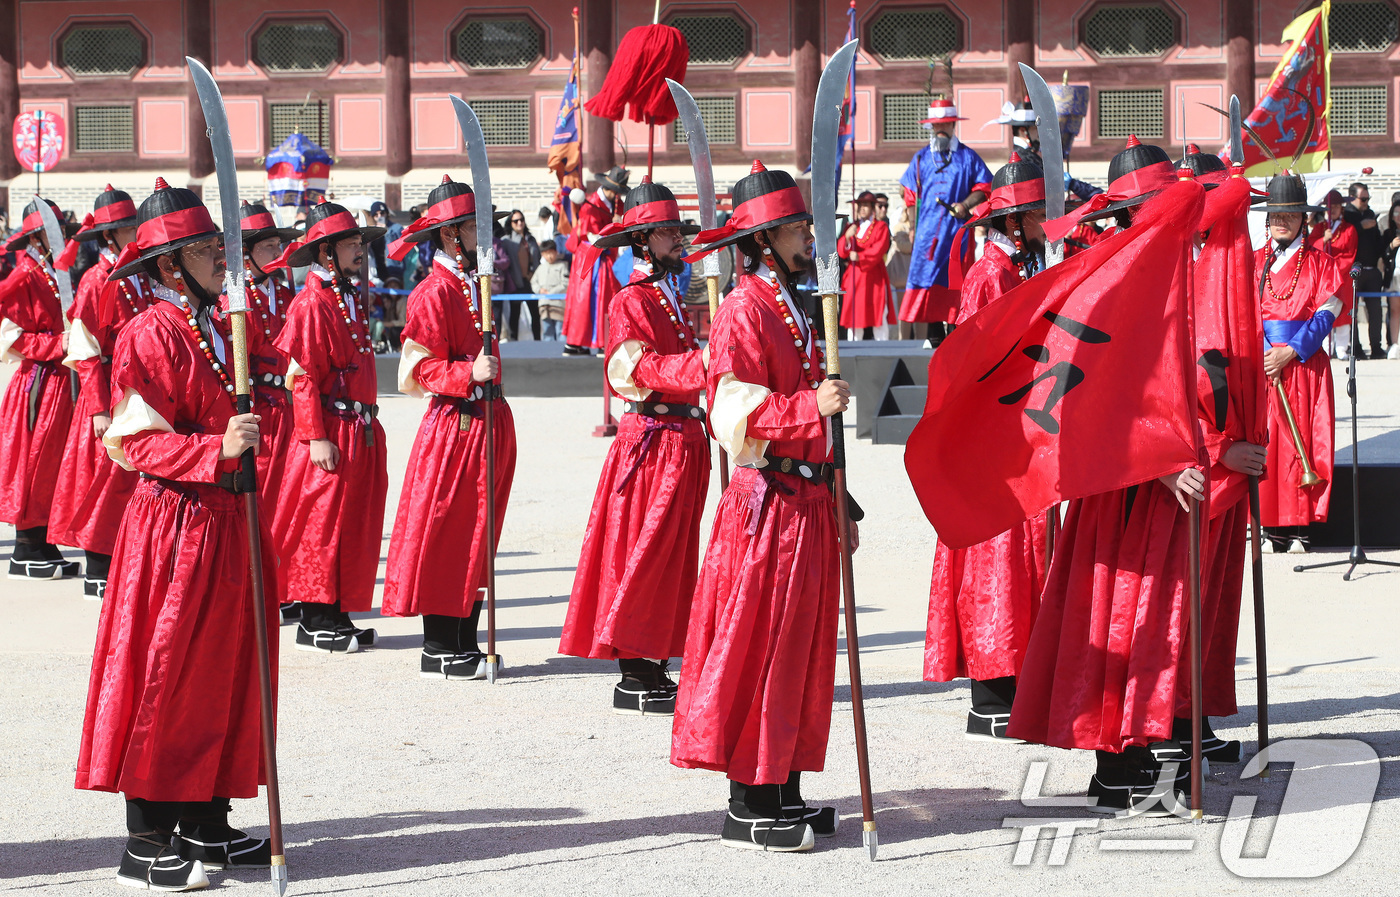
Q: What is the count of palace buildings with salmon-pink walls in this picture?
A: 1